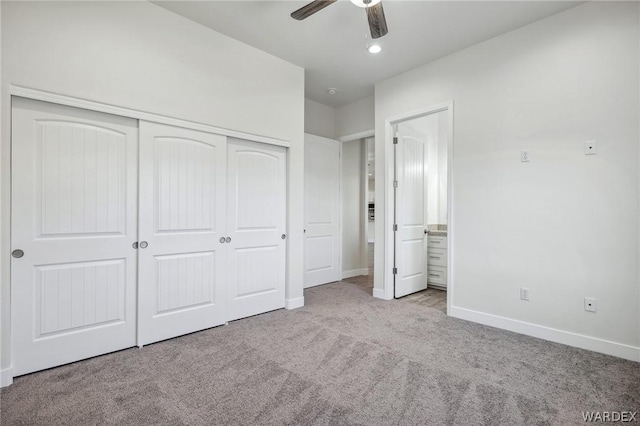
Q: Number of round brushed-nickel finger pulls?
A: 6